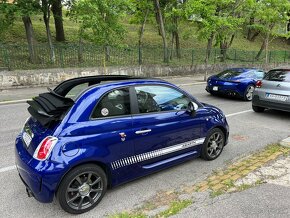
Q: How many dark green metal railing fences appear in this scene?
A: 1